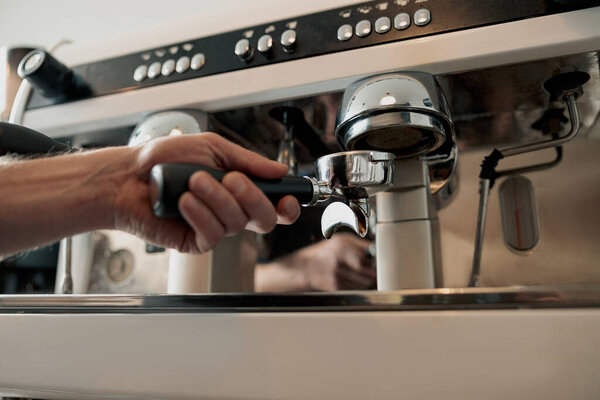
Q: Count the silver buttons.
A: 13